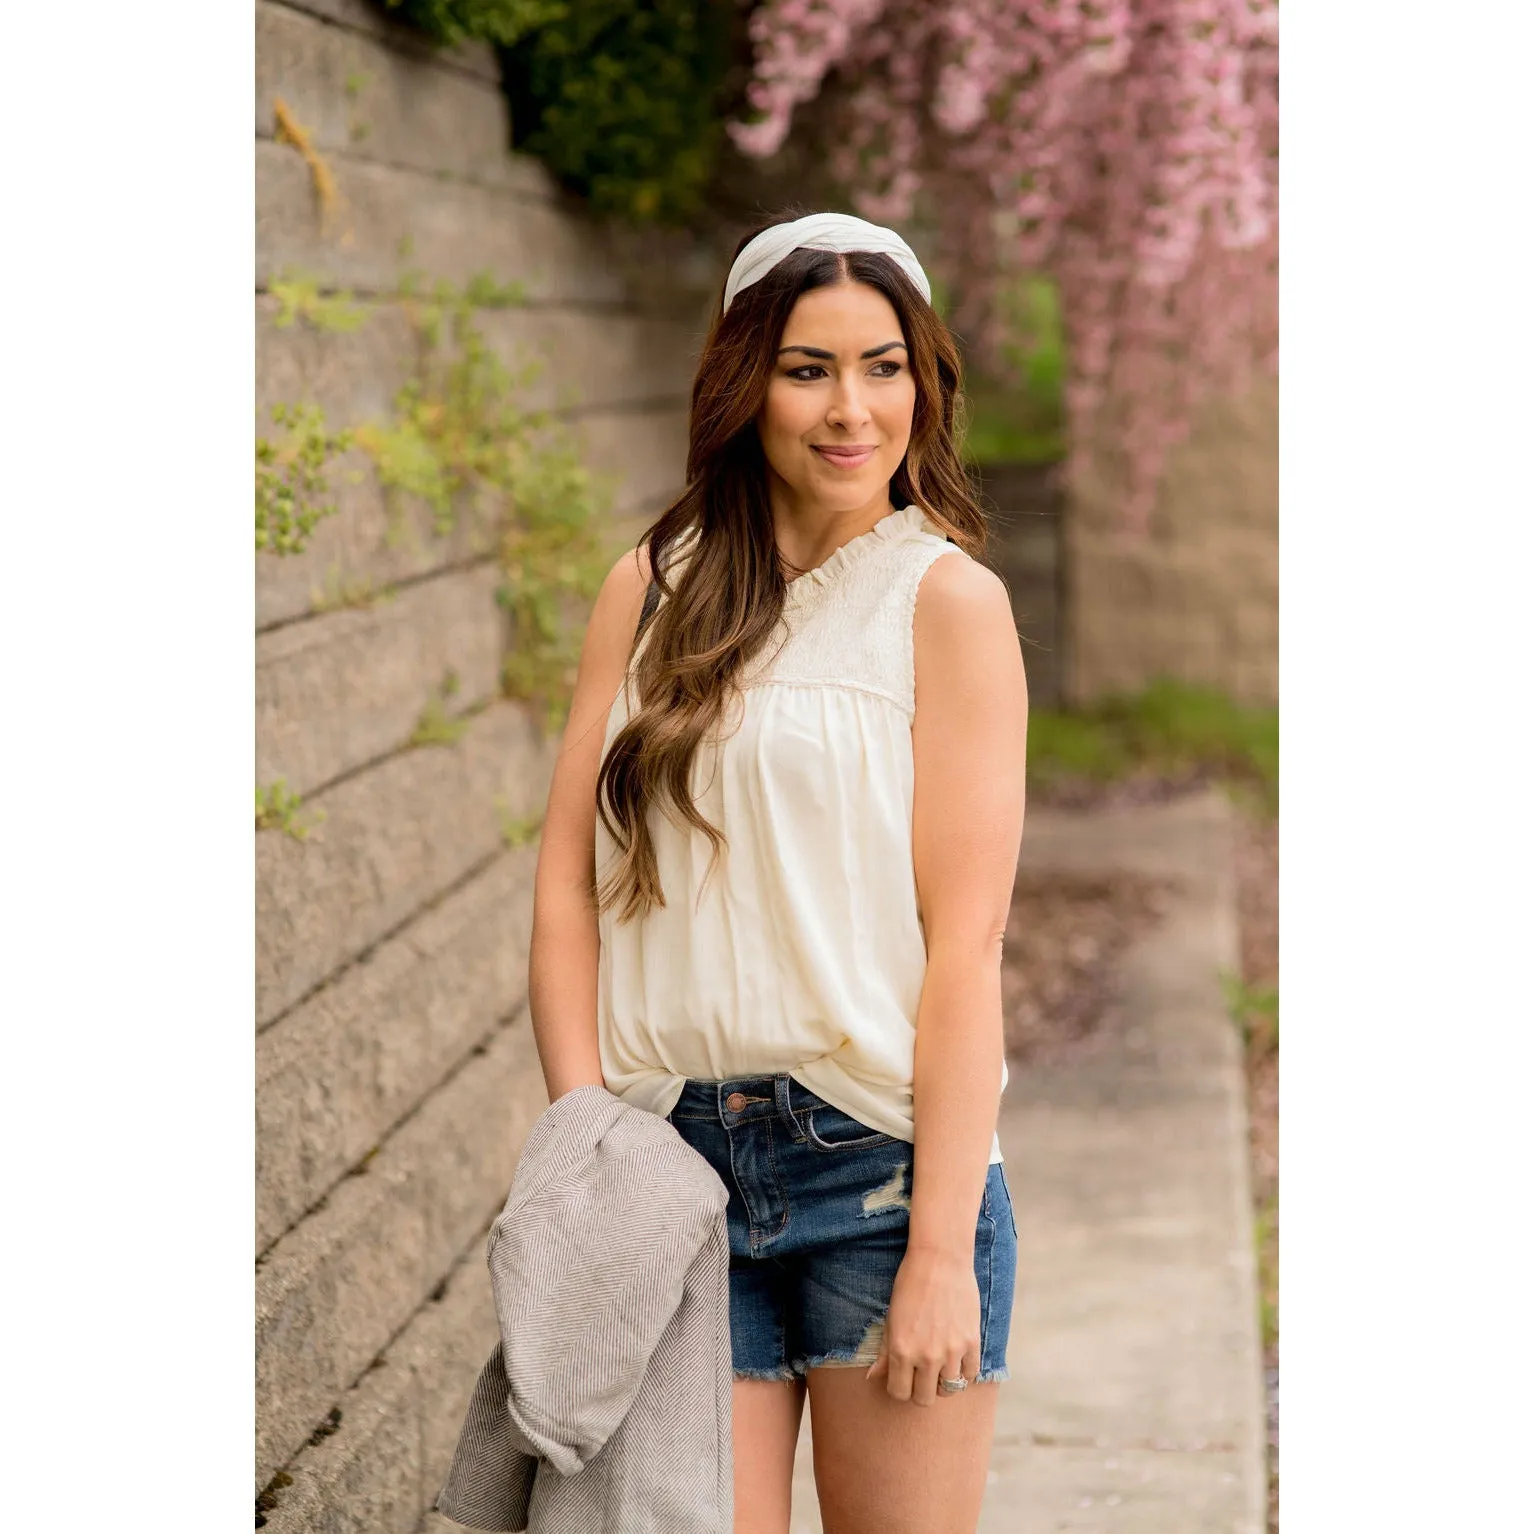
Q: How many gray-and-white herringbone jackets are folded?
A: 1